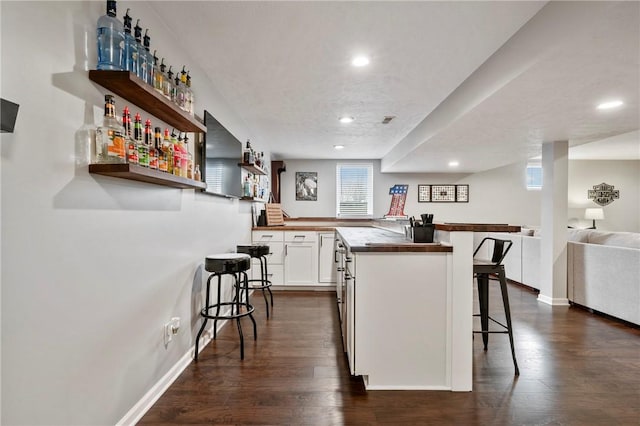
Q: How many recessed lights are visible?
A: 5